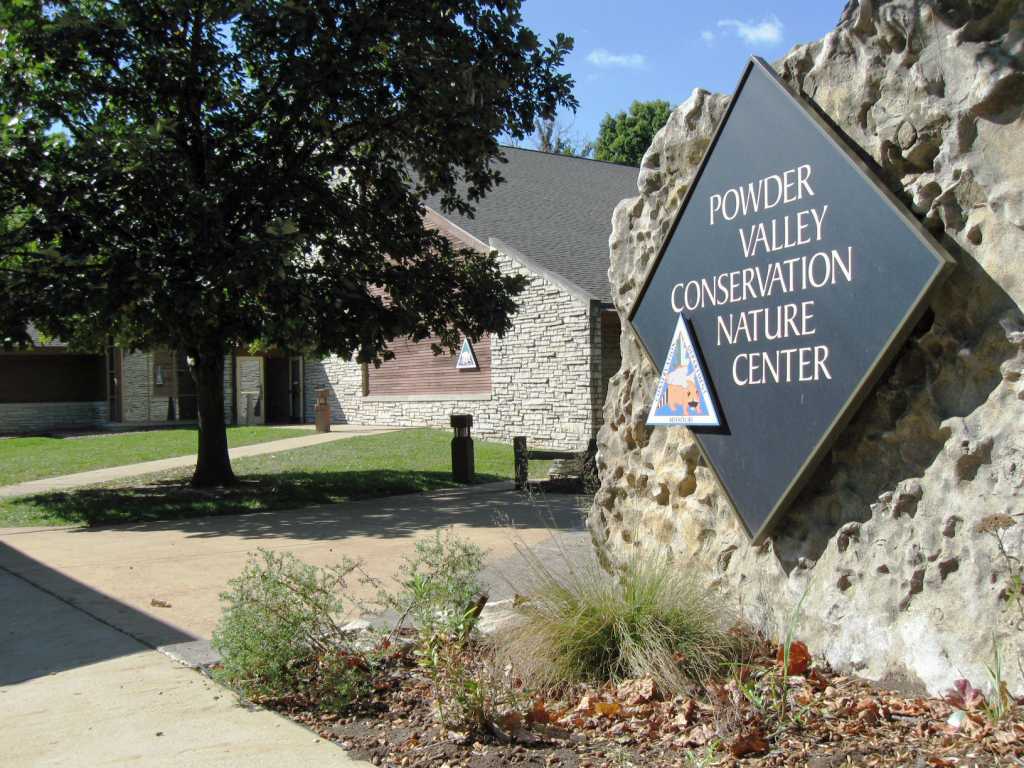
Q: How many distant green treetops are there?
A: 1